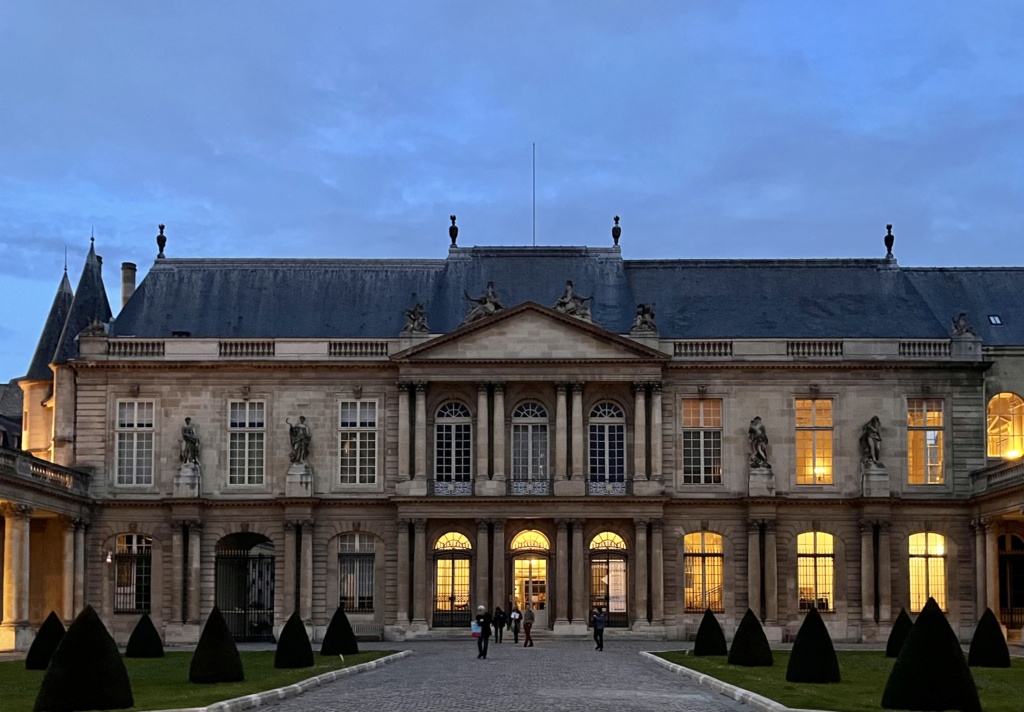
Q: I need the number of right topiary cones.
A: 6